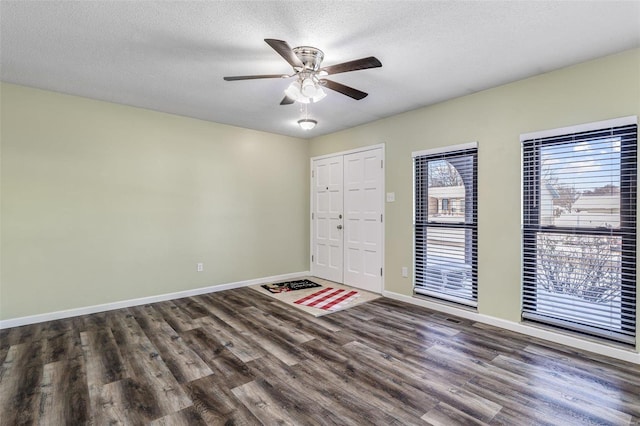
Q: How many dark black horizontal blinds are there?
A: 2